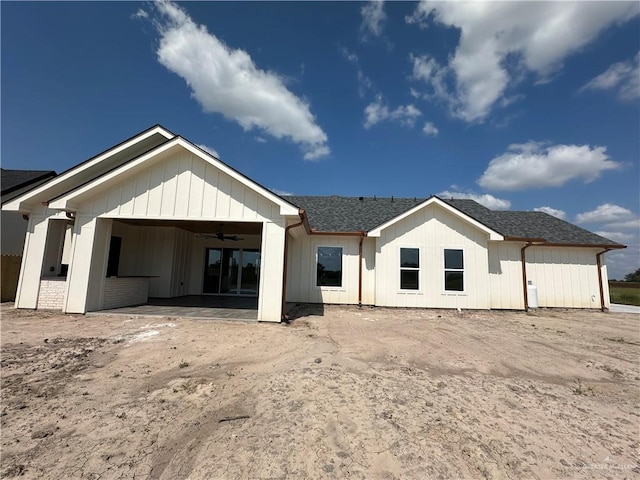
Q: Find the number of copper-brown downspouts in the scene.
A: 4